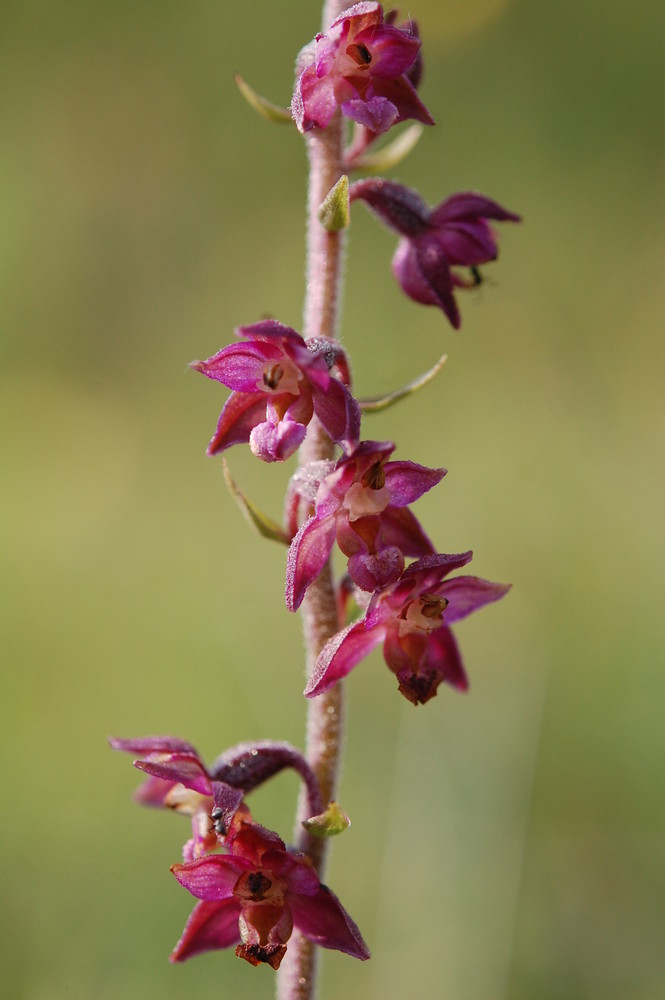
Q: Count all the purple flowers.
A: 7